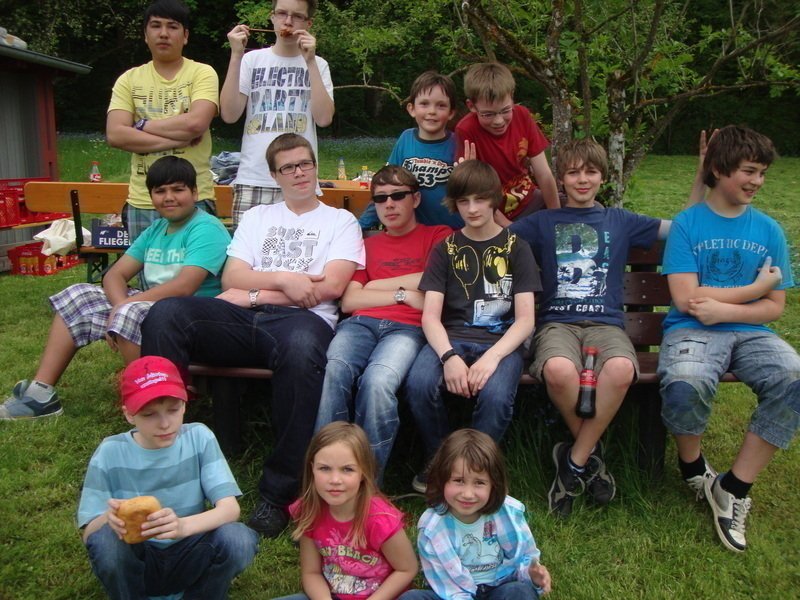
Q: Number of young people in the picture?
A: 13